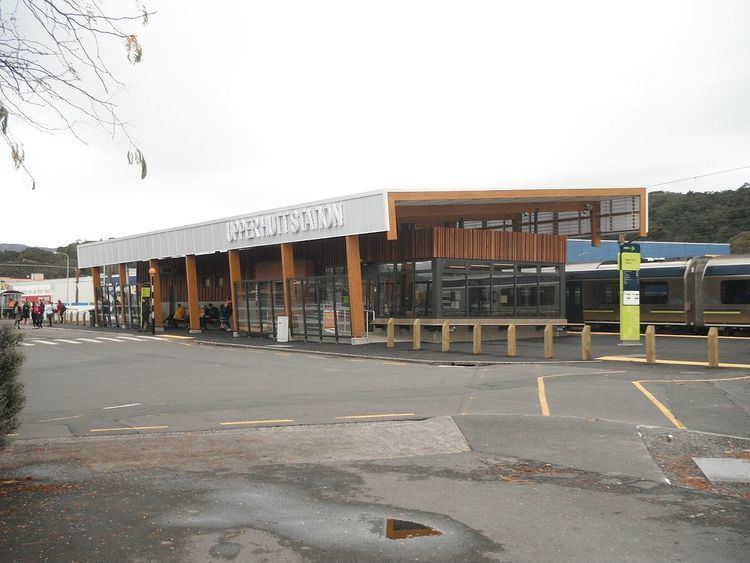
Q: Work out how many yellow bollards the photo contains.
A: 9